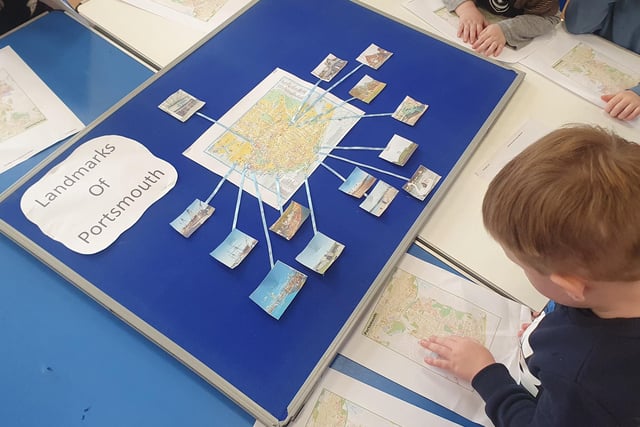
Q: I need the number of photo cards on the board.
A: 14